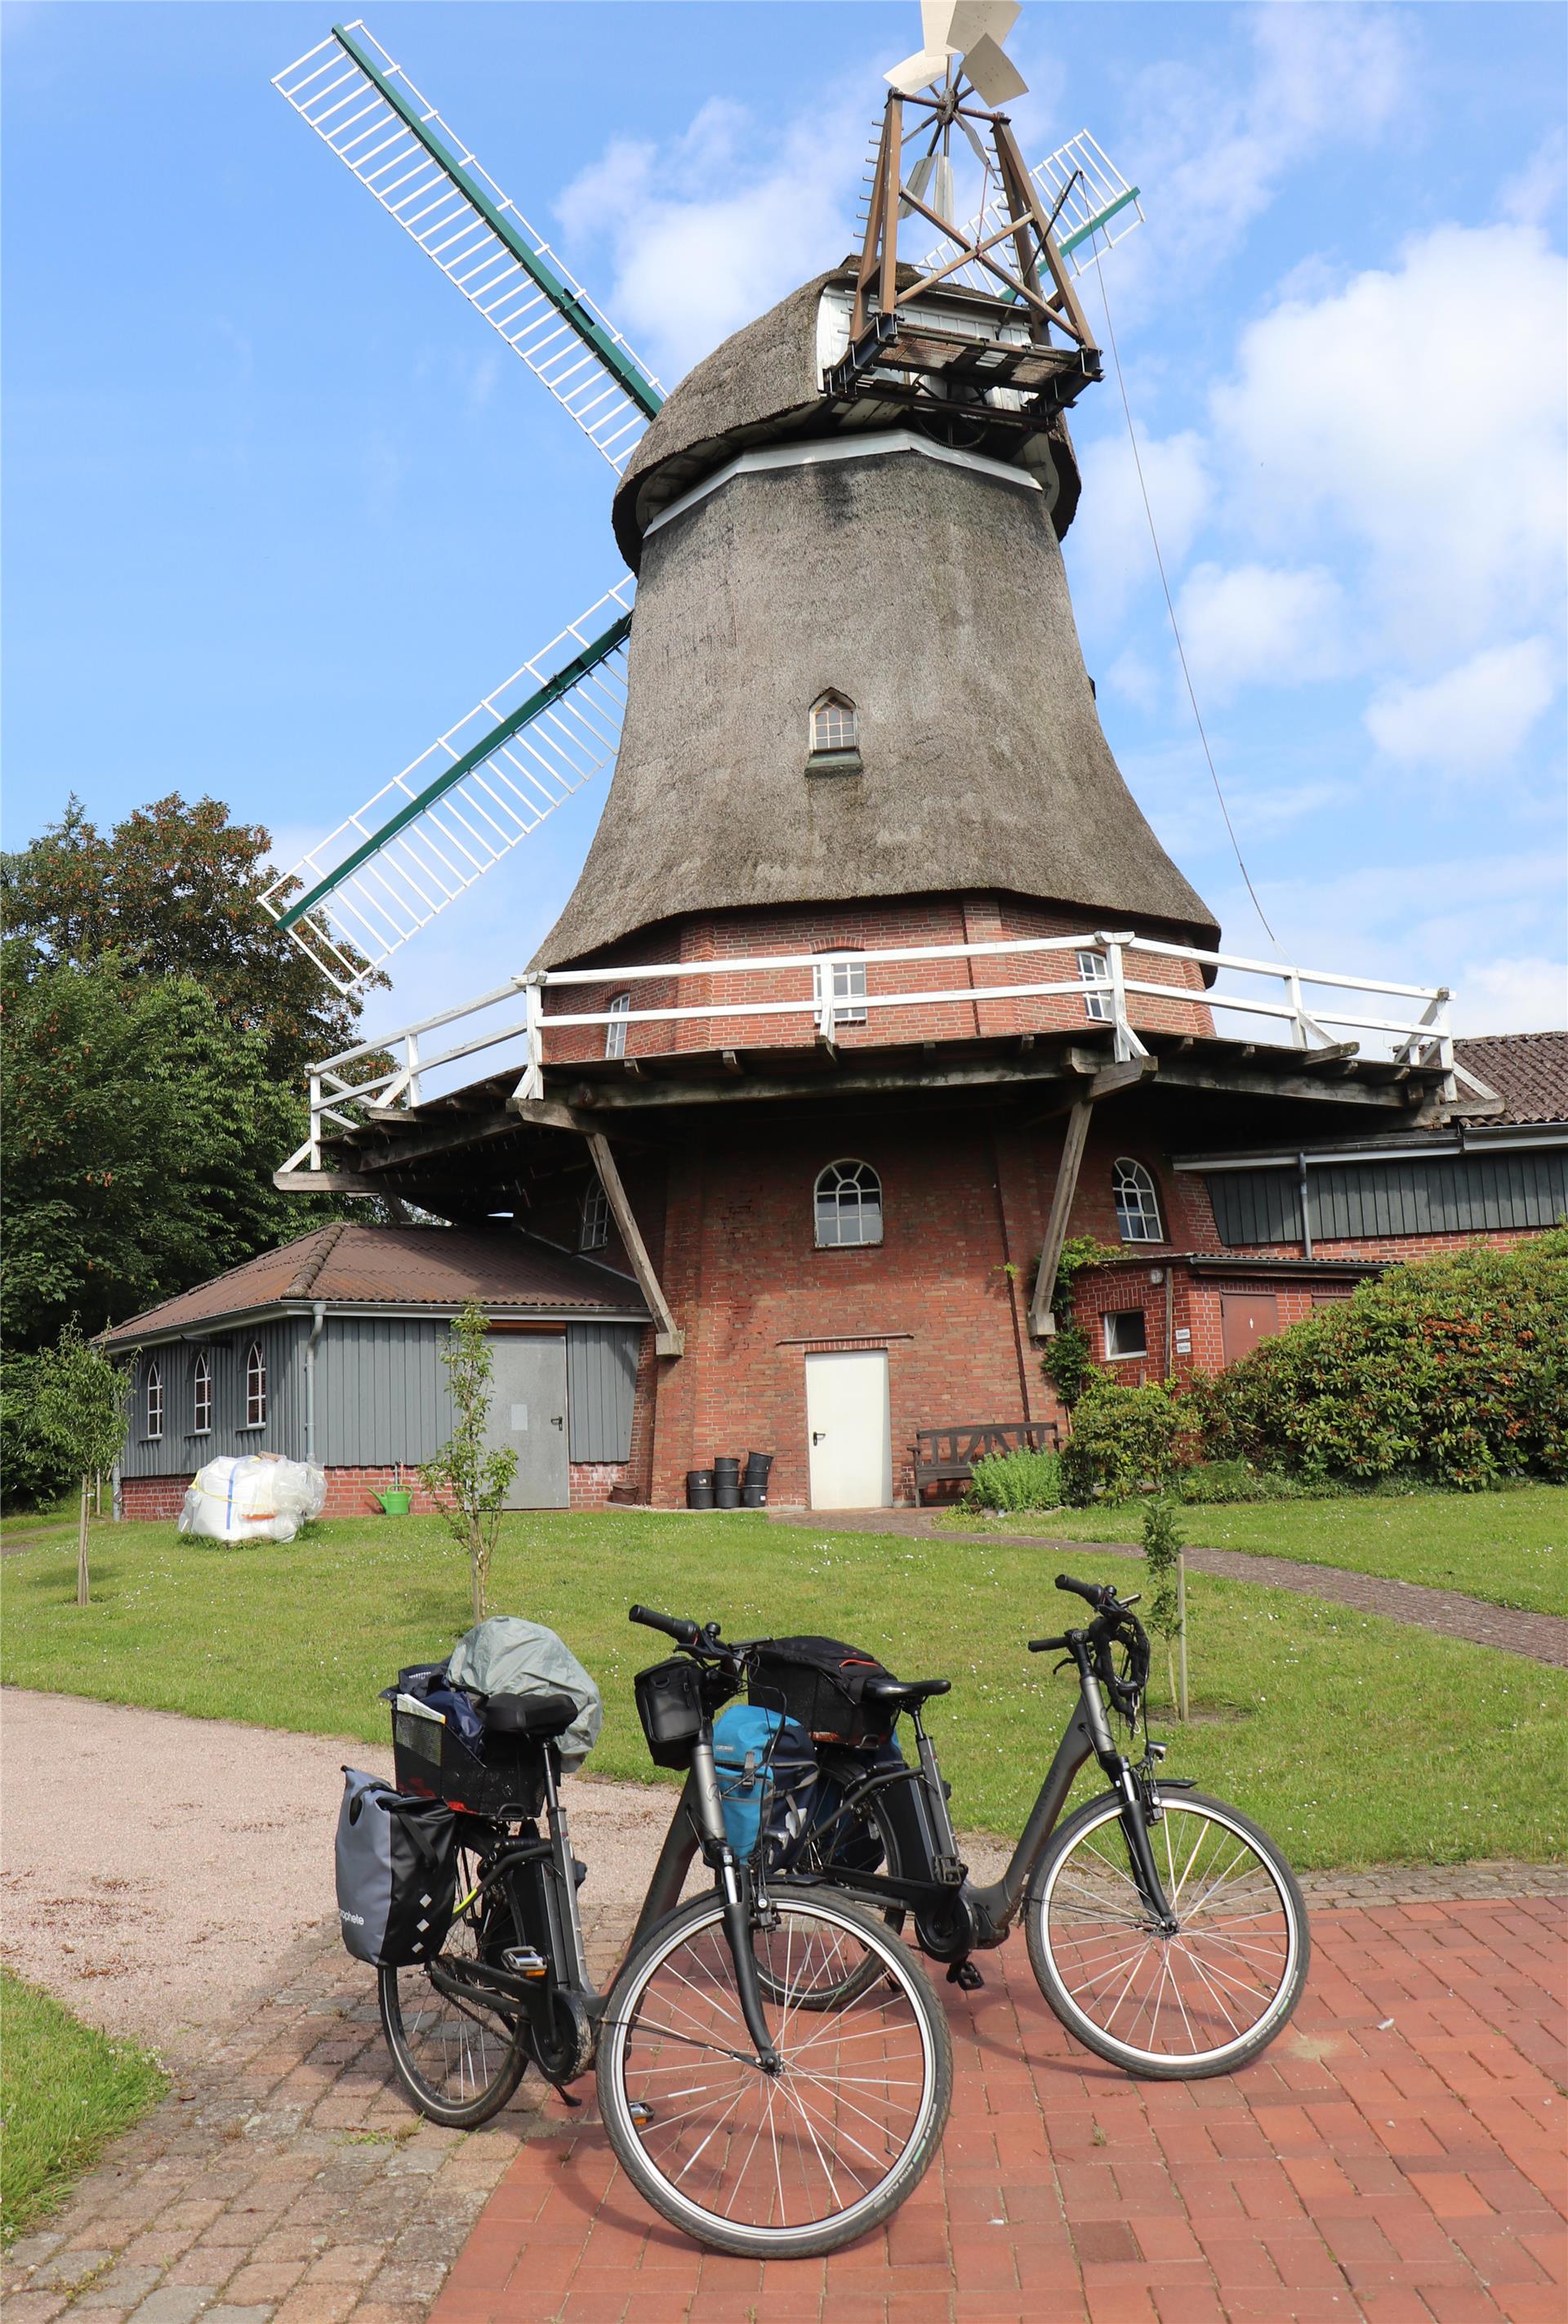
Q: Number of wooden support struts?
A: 2